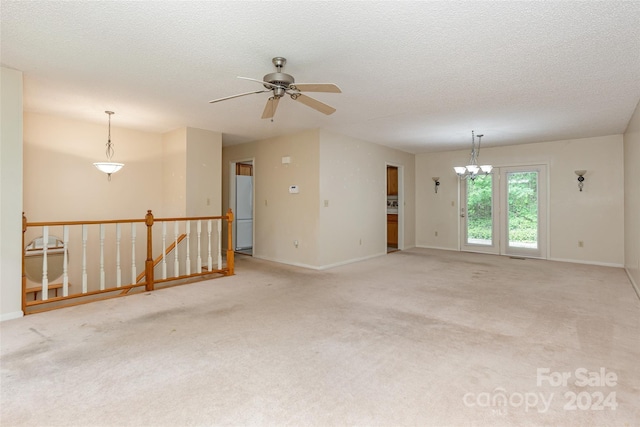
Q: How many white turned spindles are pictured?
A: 12